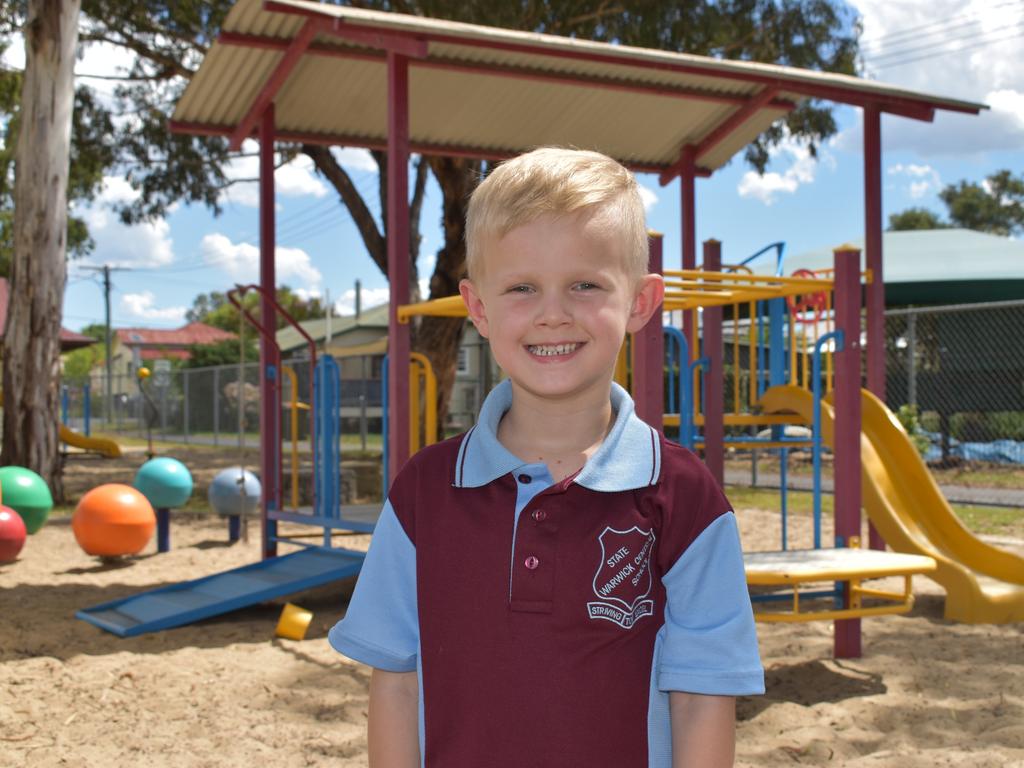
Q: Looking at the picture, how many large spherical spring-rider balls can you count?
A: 5